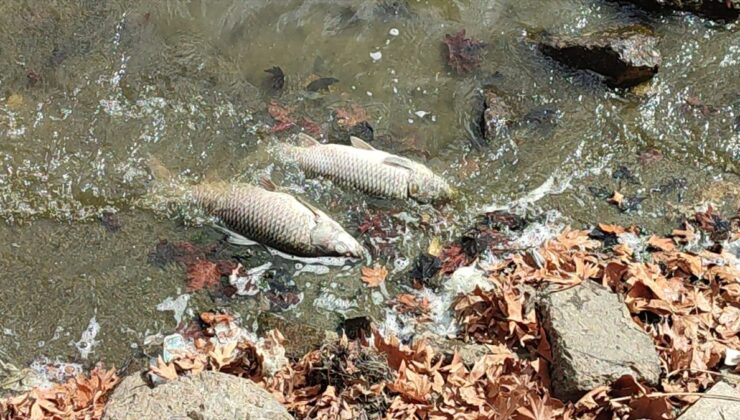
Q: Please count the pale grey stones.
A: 3